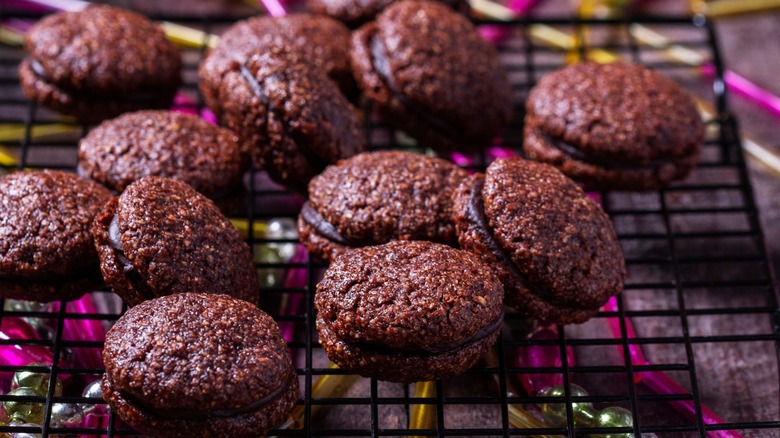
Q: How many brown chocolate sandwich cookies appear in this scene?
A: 13